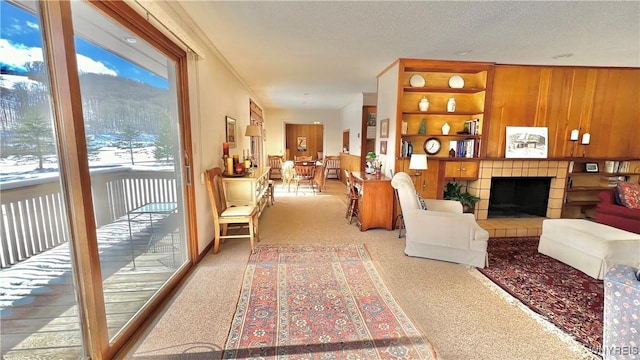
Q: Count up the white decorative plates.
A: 2